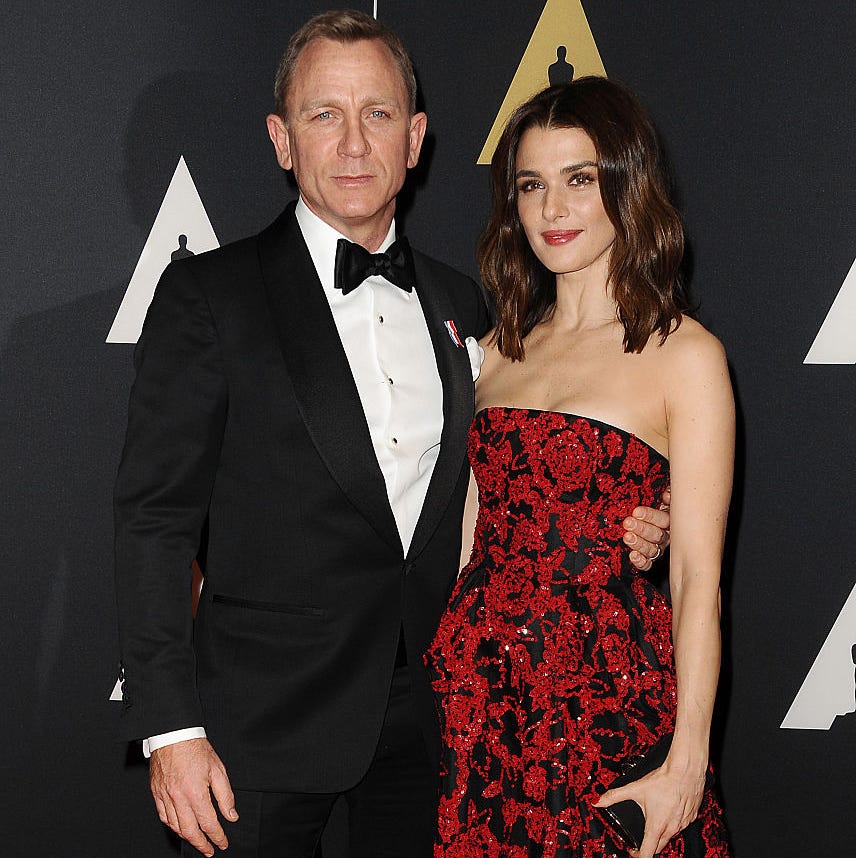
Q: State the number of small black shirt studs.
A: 3